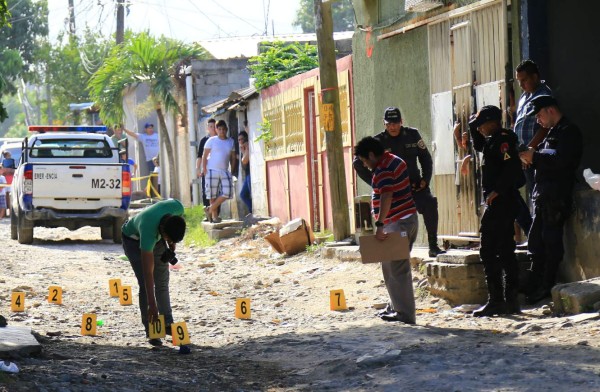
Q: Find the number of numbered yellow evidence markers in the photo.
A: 9